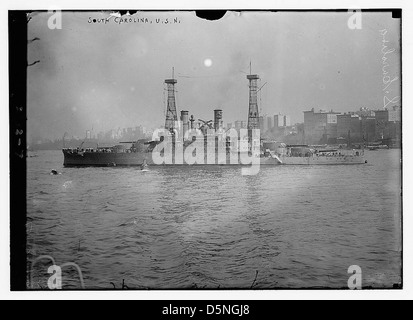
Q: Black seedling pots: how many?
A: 0